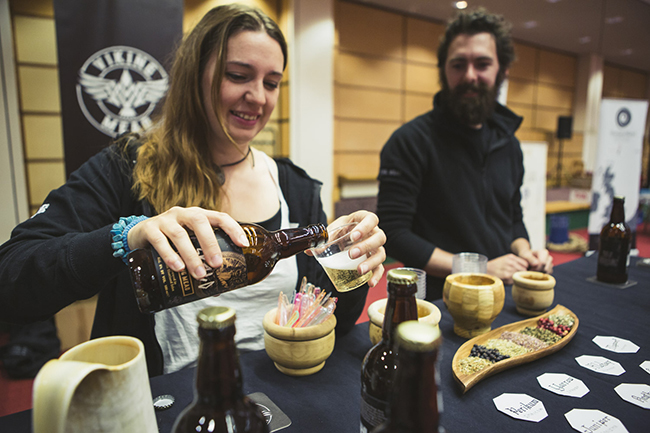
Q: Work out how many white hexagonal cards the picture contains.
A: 7